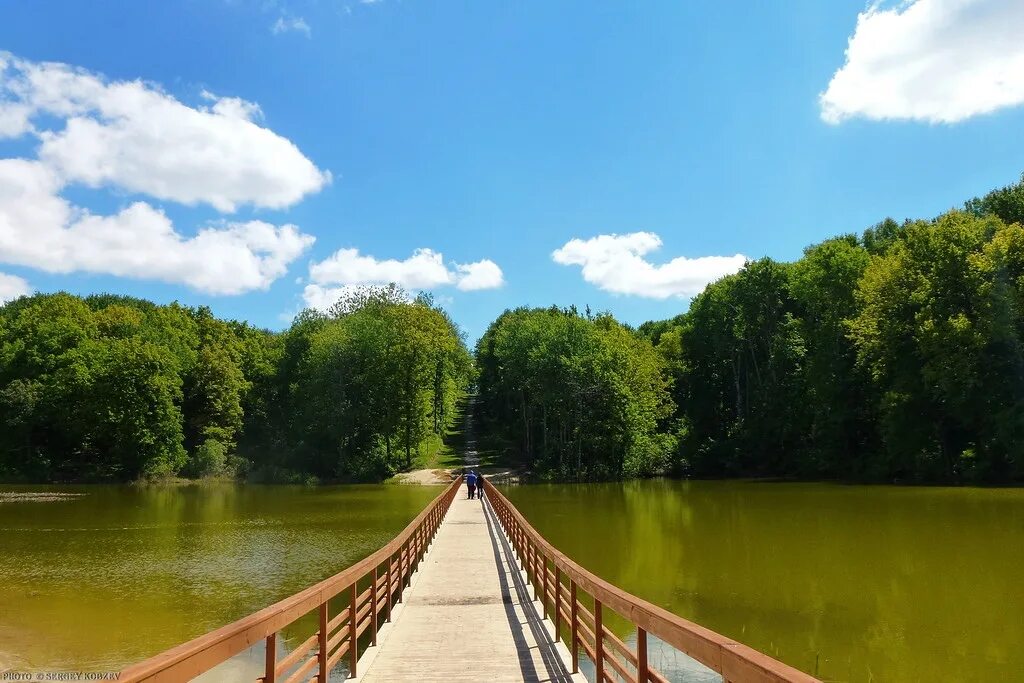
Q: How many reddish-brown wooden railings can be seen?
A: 2